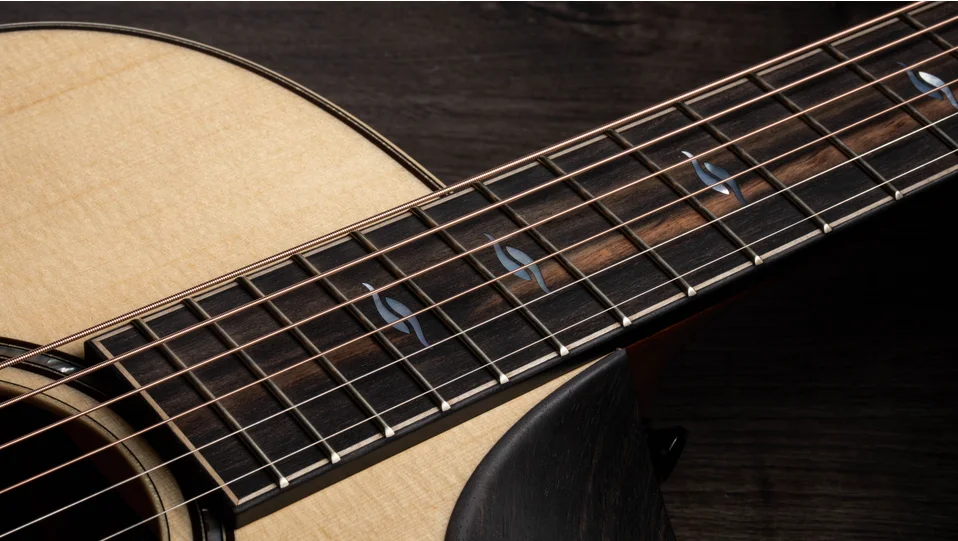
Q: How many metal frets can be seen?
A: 13